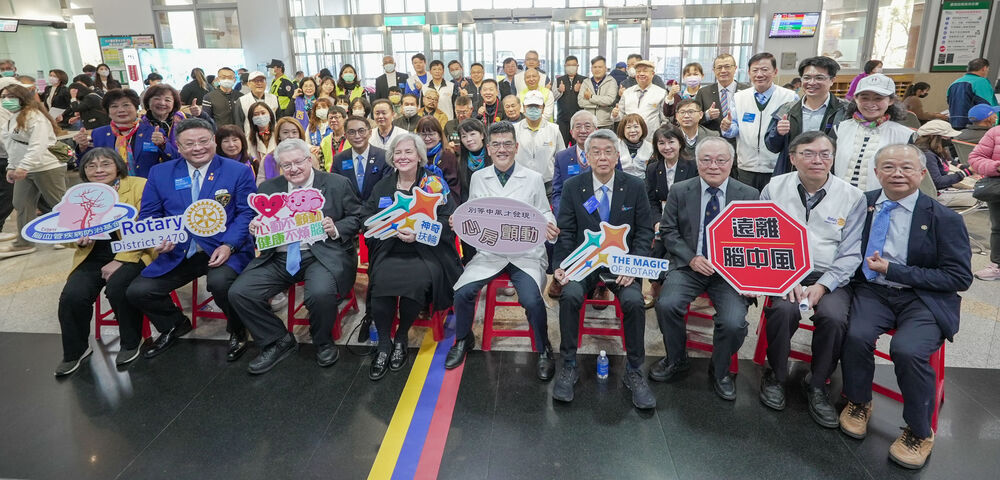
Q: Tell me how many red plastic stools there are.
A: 9